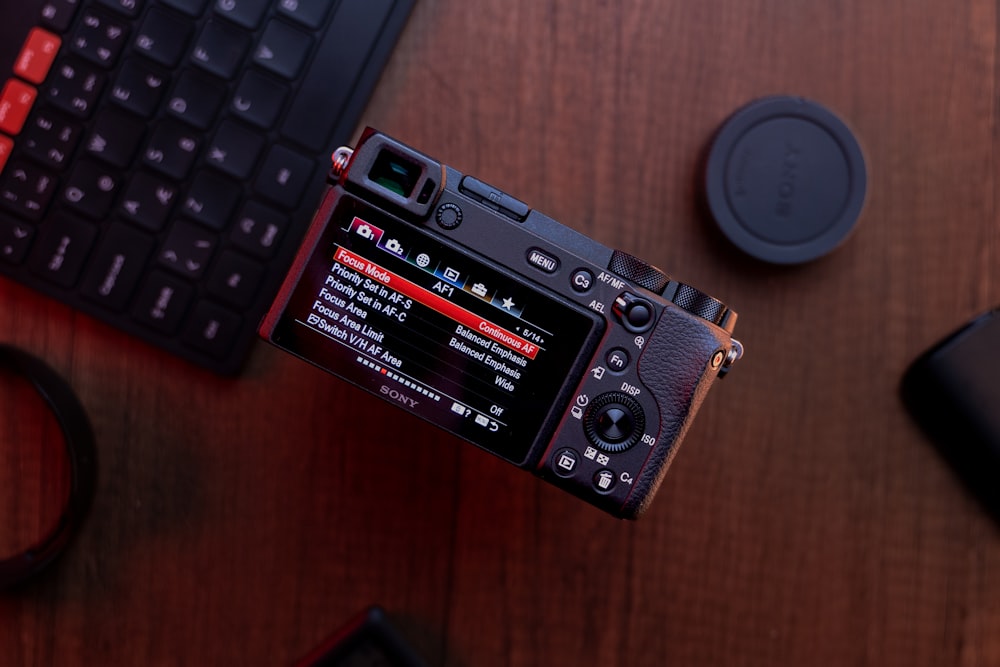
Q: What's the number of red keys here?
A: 3